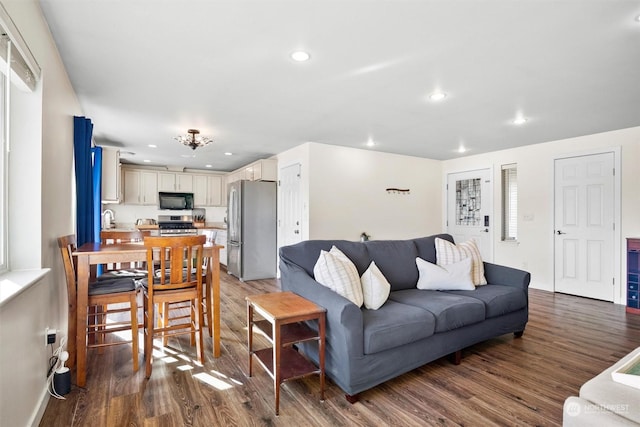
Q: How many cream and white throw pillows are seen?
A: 4